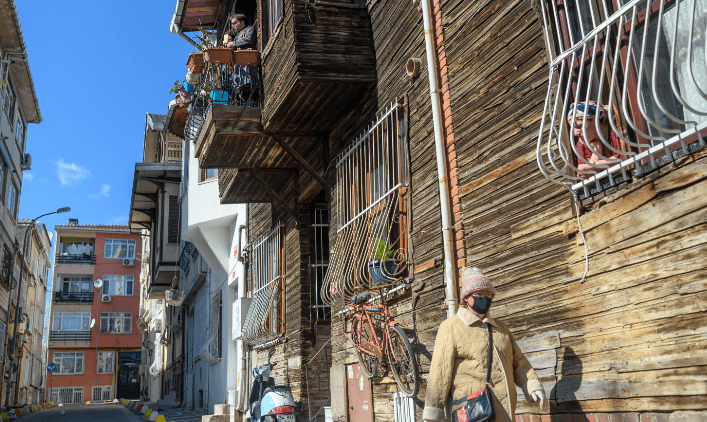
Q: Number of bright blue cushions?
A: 0